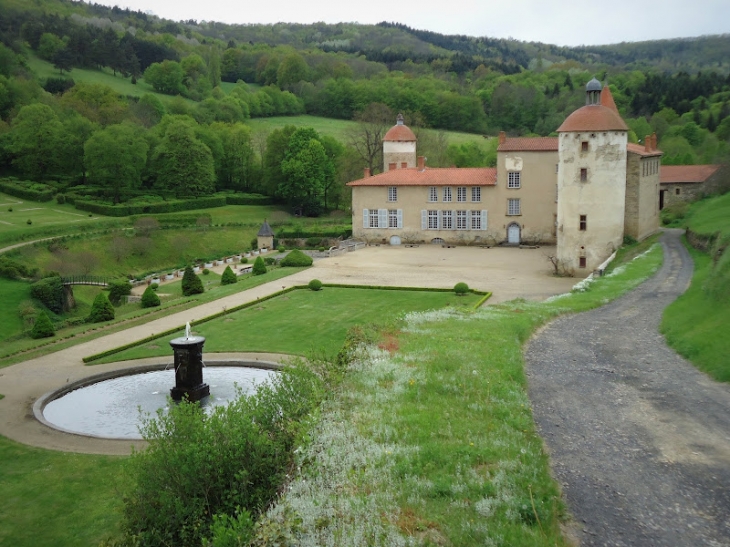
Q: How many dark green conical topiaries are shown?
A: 6